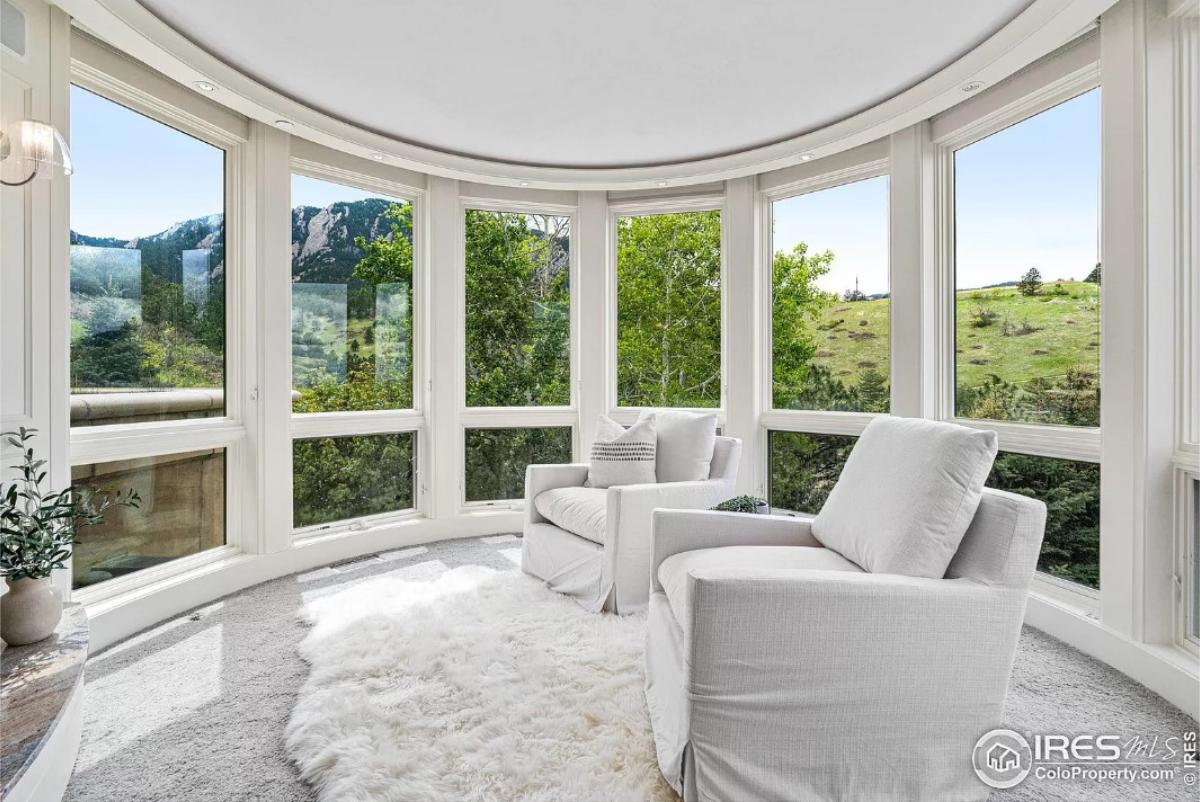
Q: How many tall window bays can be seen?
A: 6